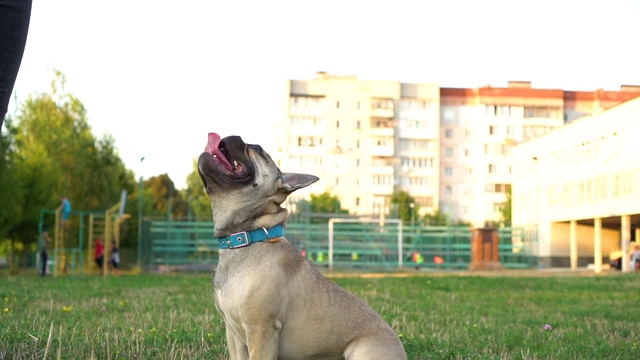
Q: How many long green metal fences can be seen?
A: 1